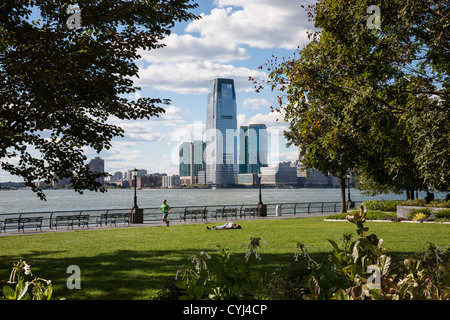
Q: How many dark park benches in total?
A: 6